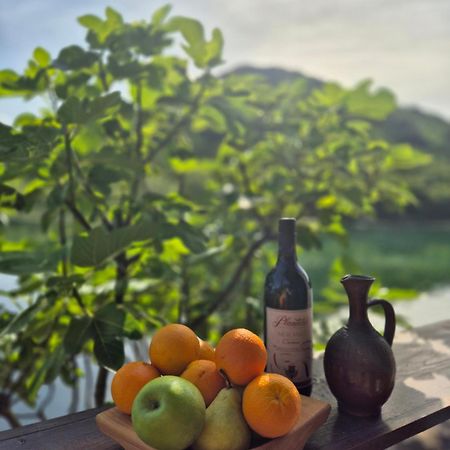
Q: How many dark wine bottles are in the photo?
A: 1